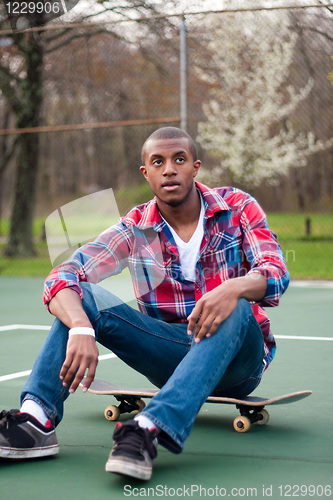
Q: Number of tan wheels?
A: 4